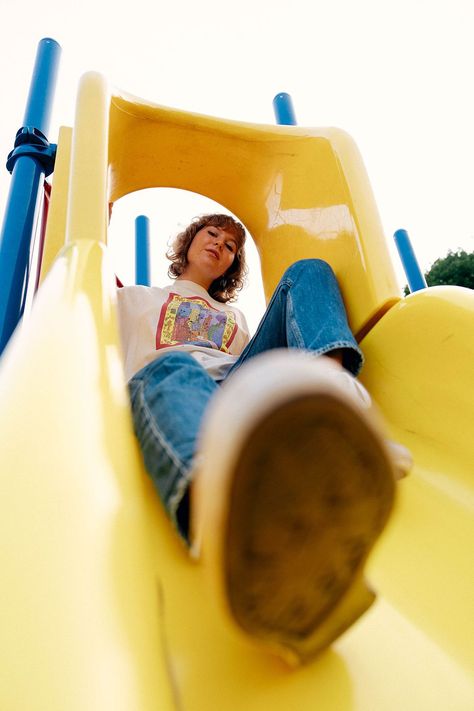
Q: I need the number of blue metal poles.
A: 4